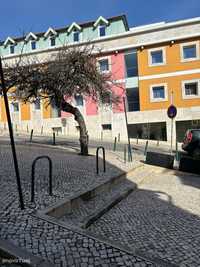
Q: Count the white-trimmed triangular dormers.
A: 5